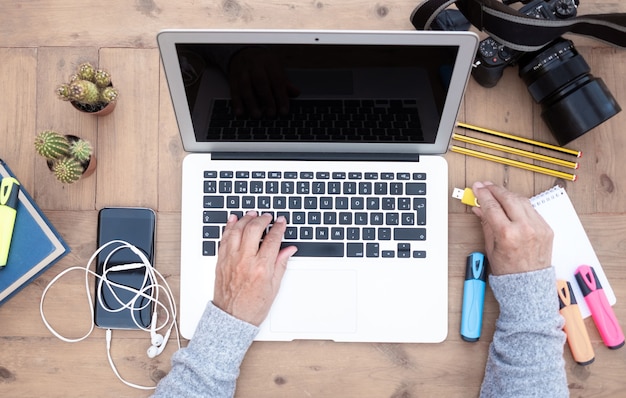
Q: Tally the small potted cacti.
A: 2